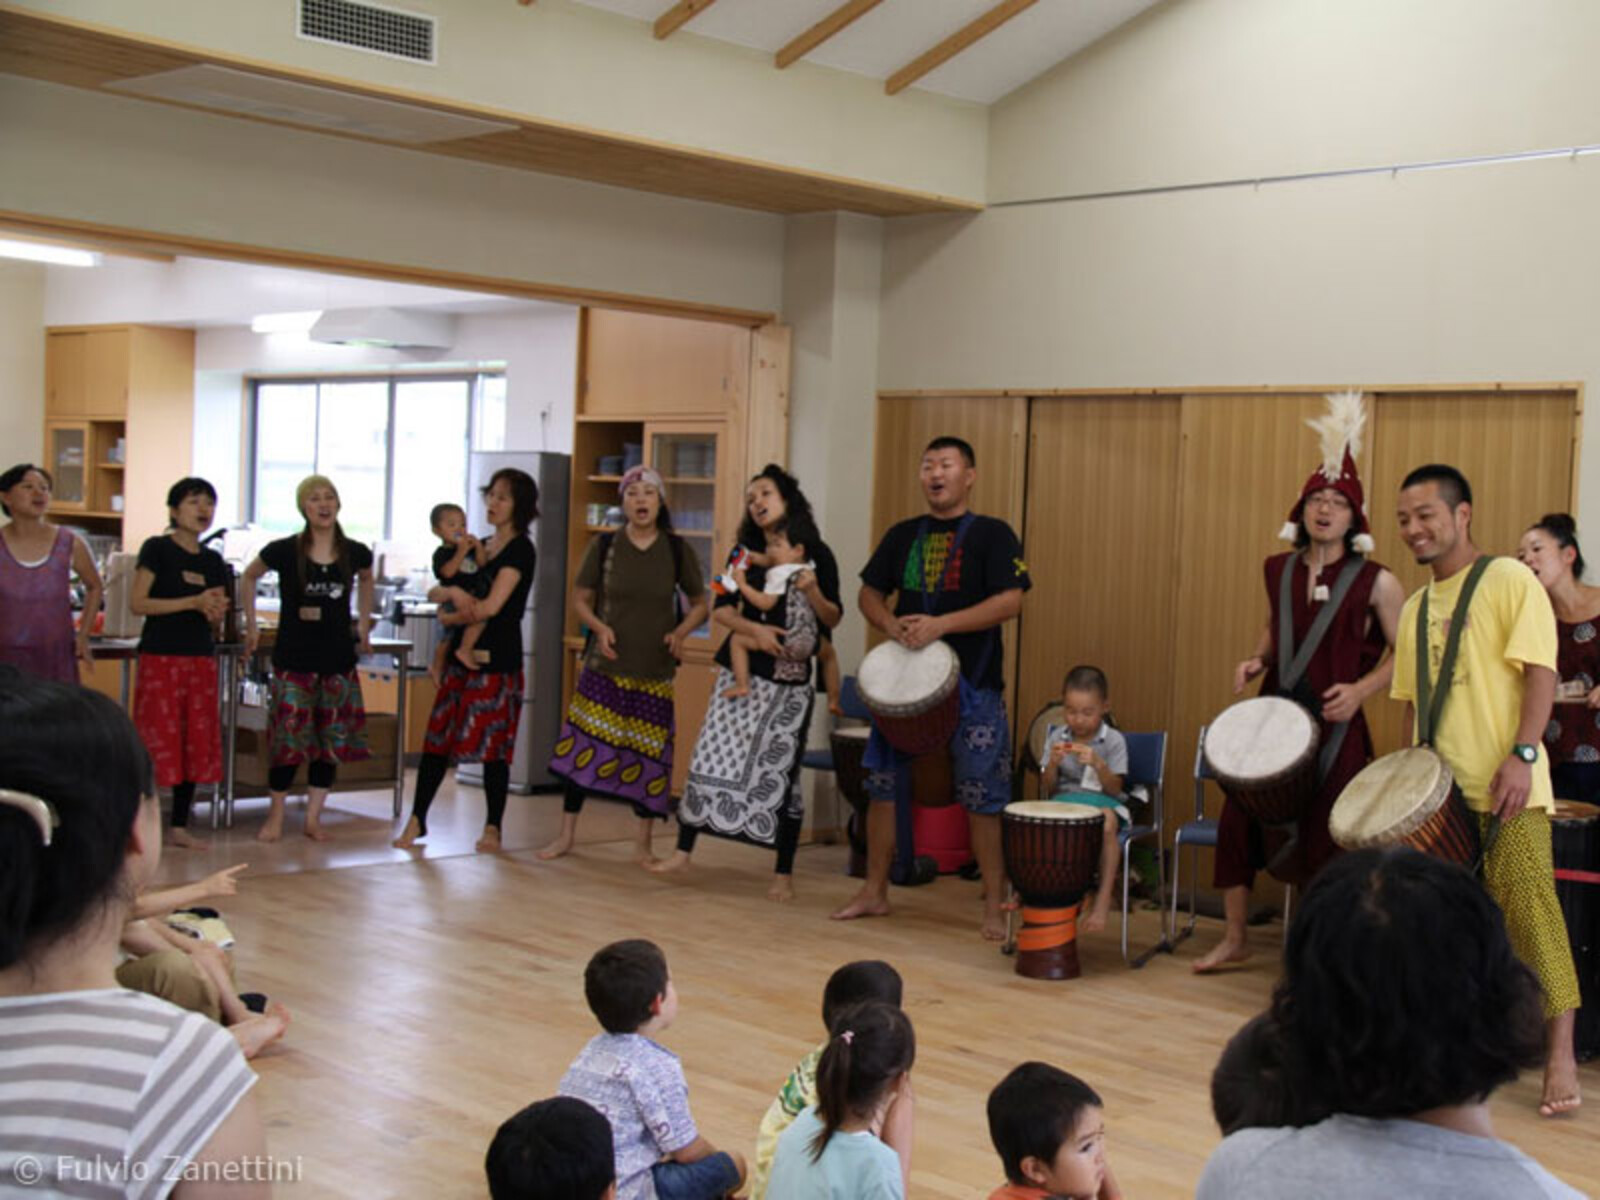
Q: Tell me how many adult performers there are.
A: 10